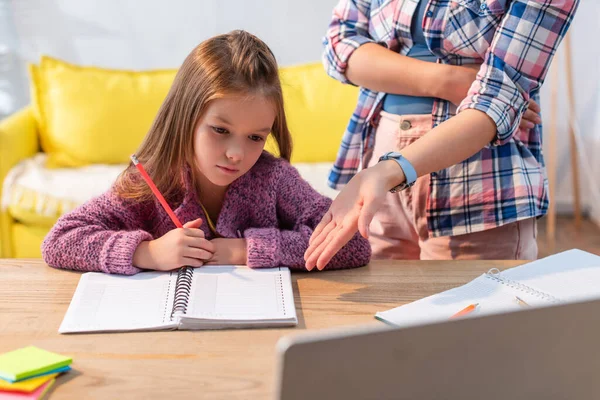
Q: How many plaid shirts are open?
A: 1